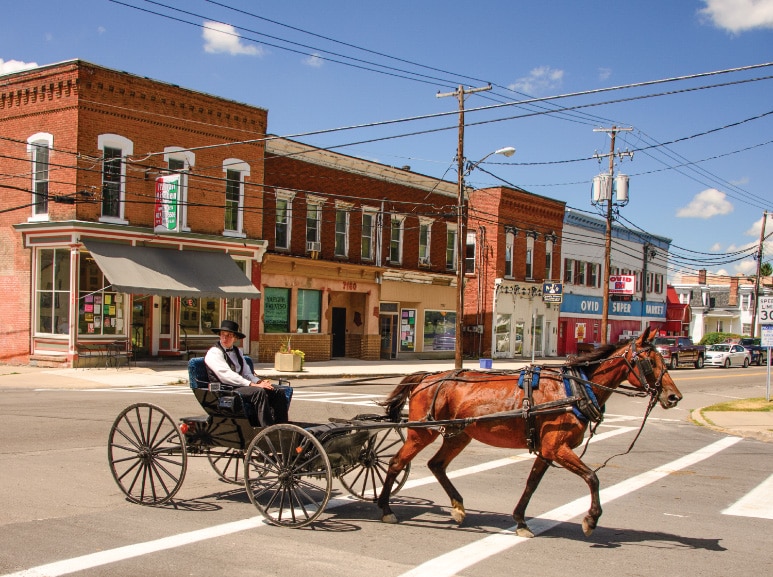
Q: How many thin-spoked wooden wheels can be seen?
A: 4